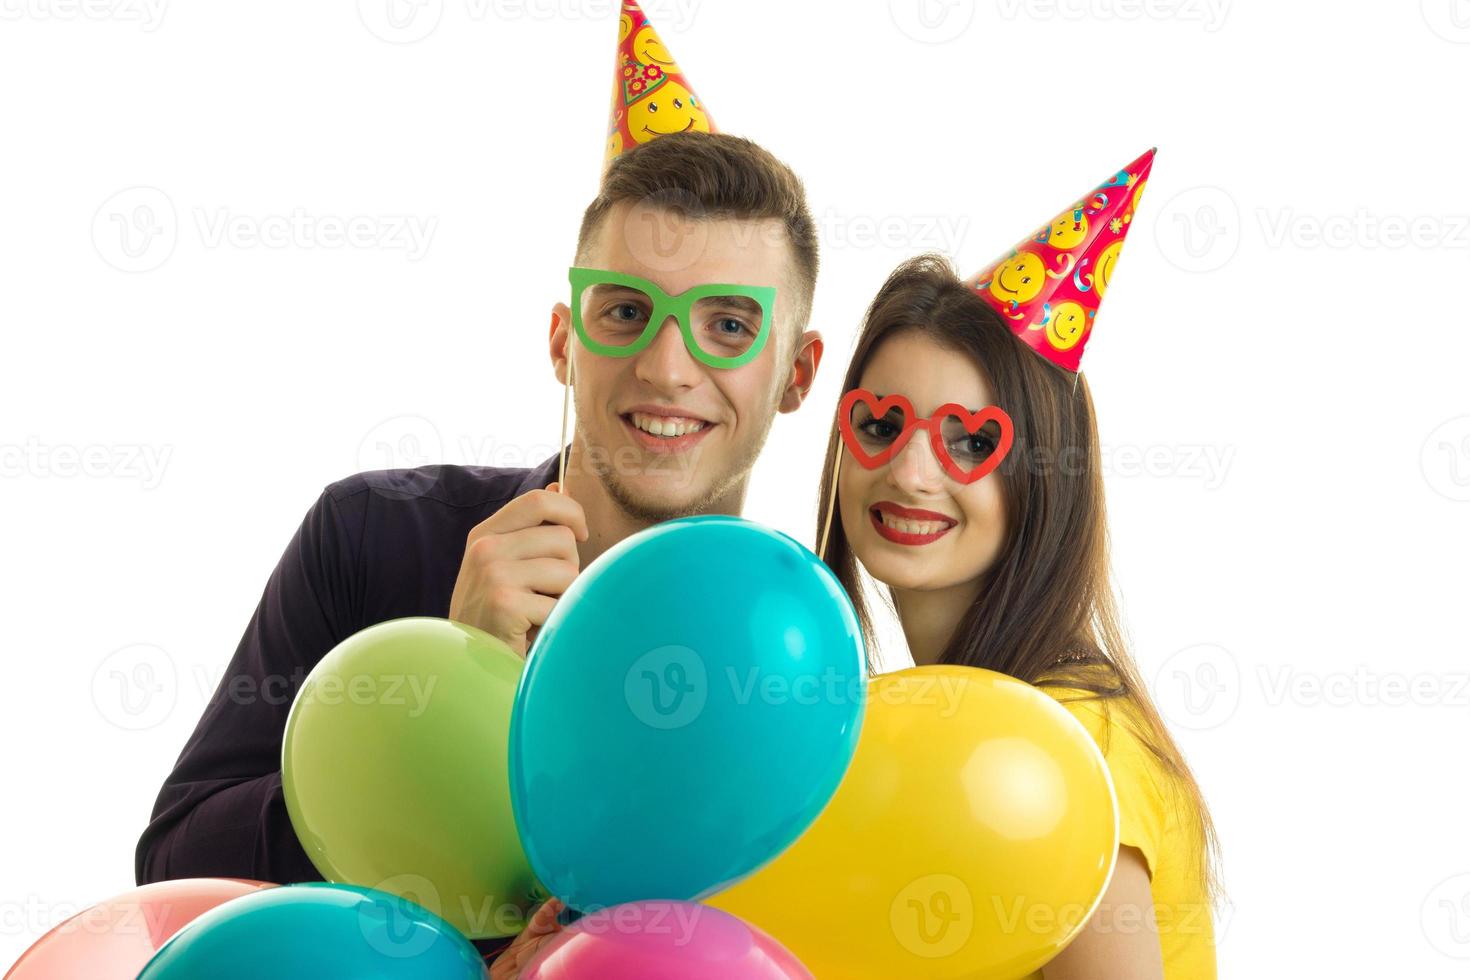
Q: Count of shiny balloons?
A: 6